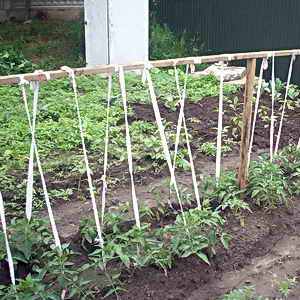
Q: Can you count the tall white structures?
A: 1